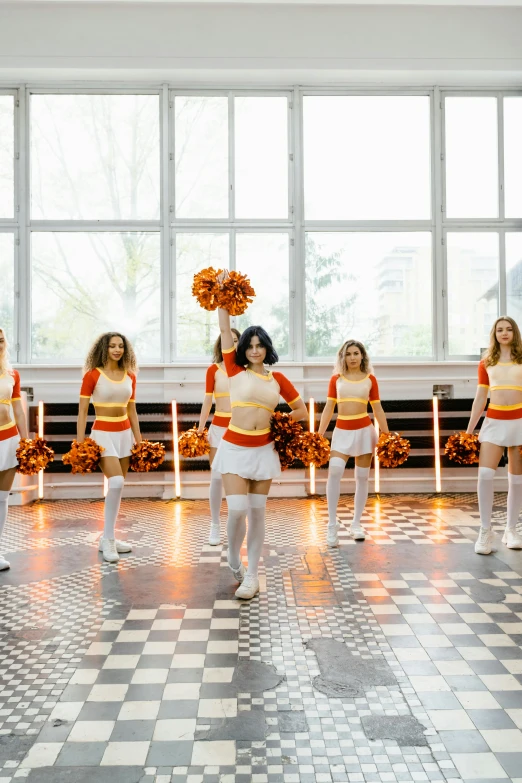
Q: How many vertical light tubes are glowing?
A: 6